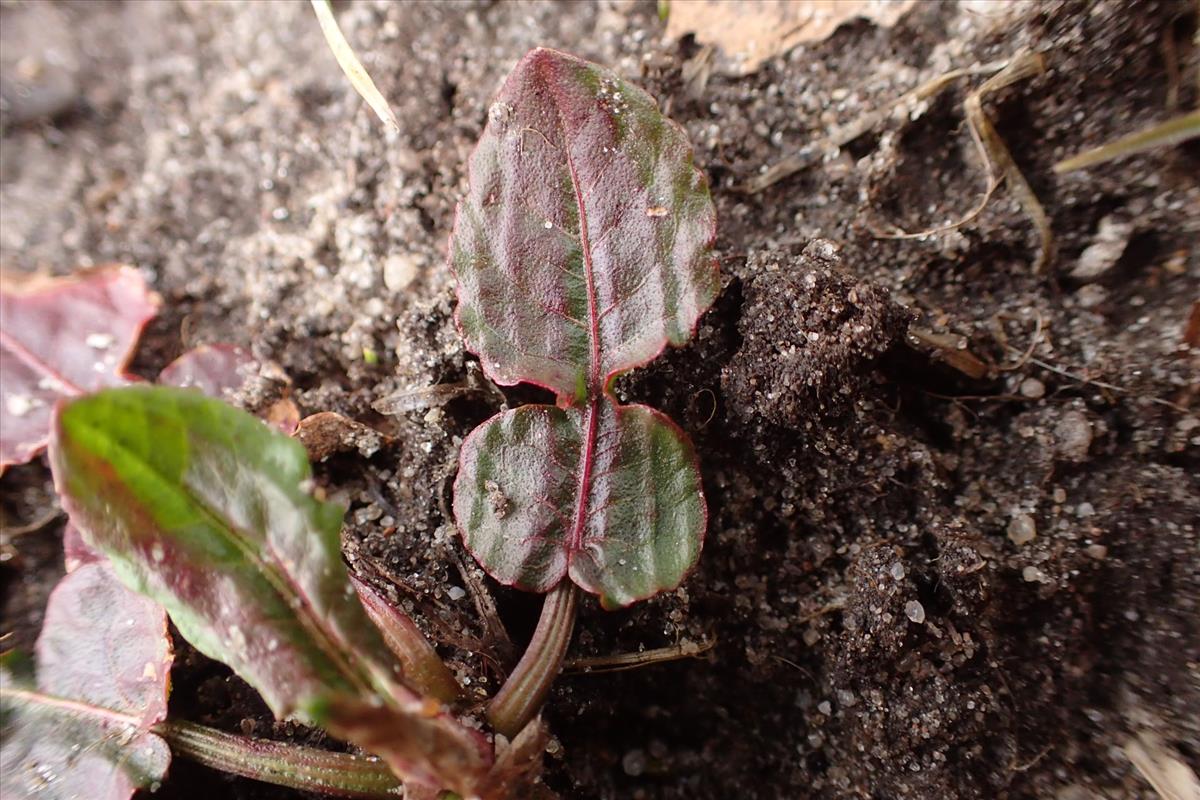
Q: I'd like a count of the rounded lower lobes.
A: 2